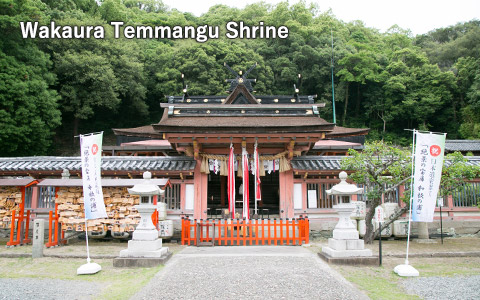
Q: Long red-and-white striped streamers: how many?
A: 3